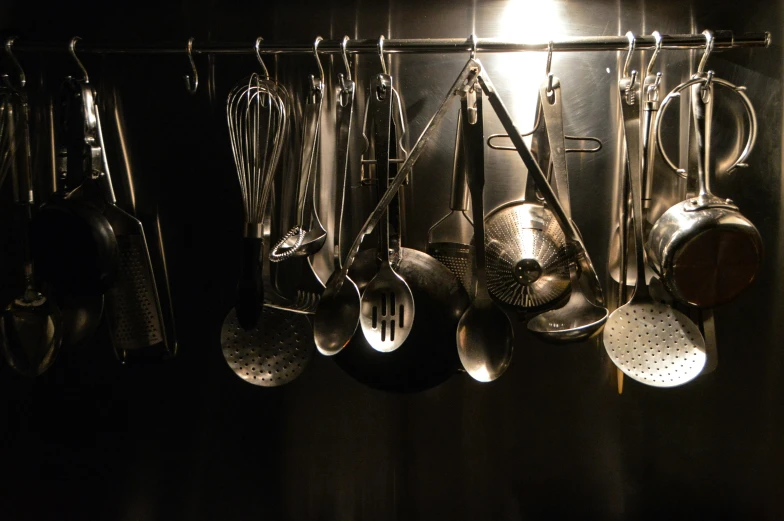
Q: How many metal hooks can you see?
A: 12